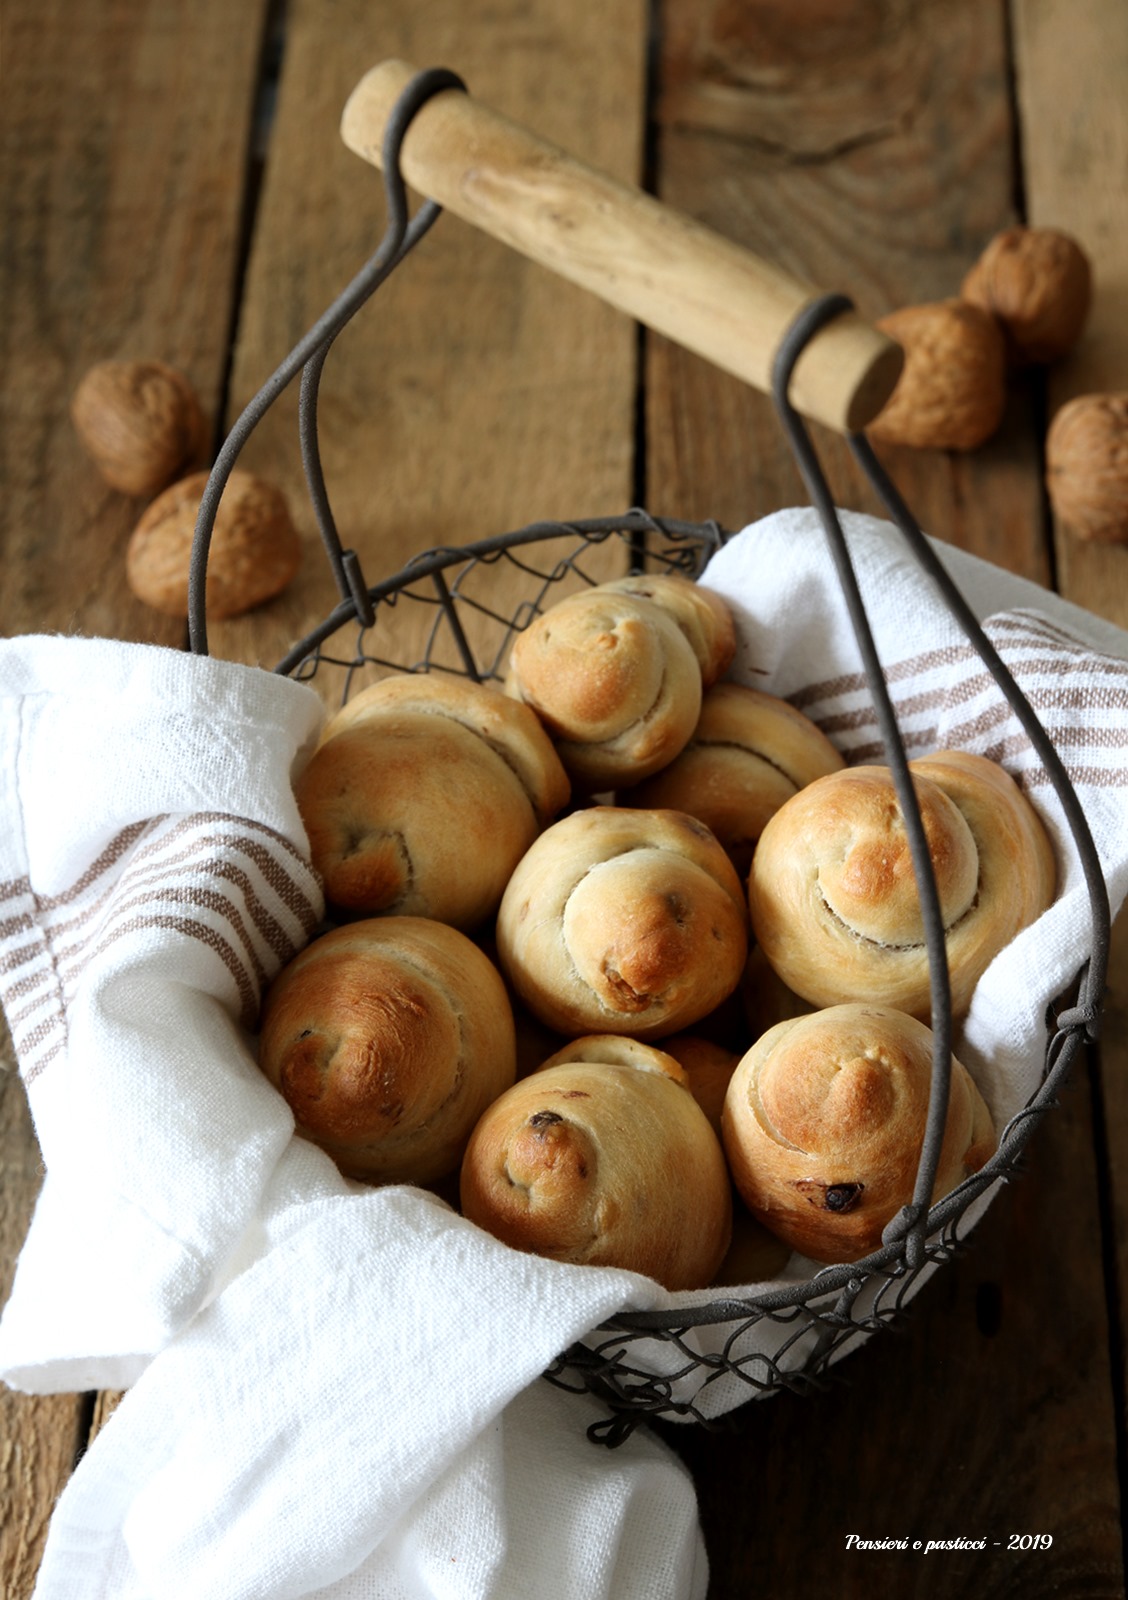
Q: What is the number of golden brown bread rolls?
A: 8